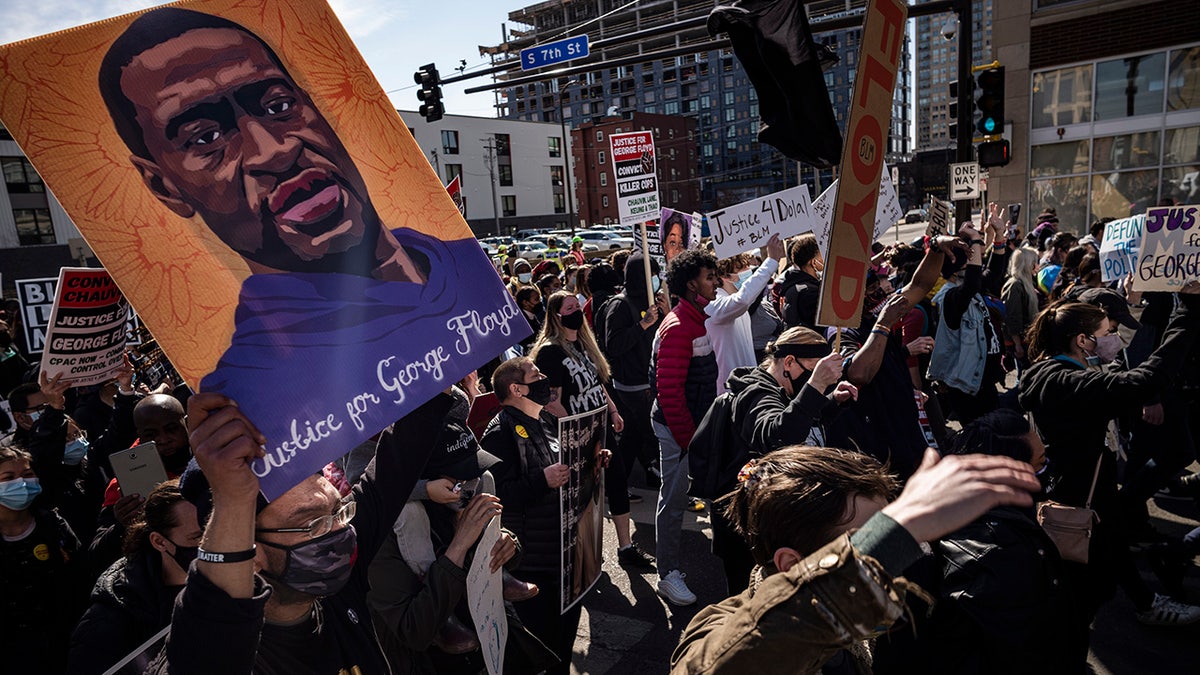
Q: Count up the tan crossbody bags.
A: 1